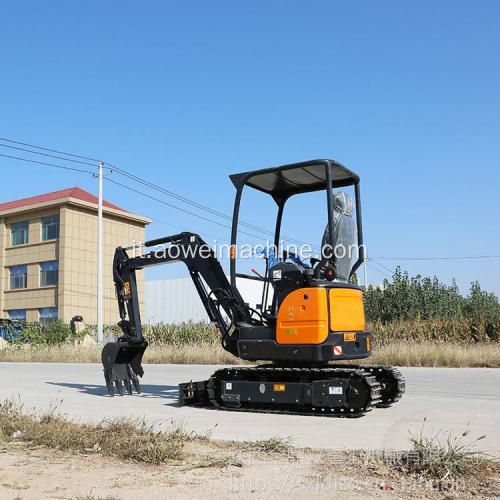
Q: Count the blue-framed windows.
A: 6